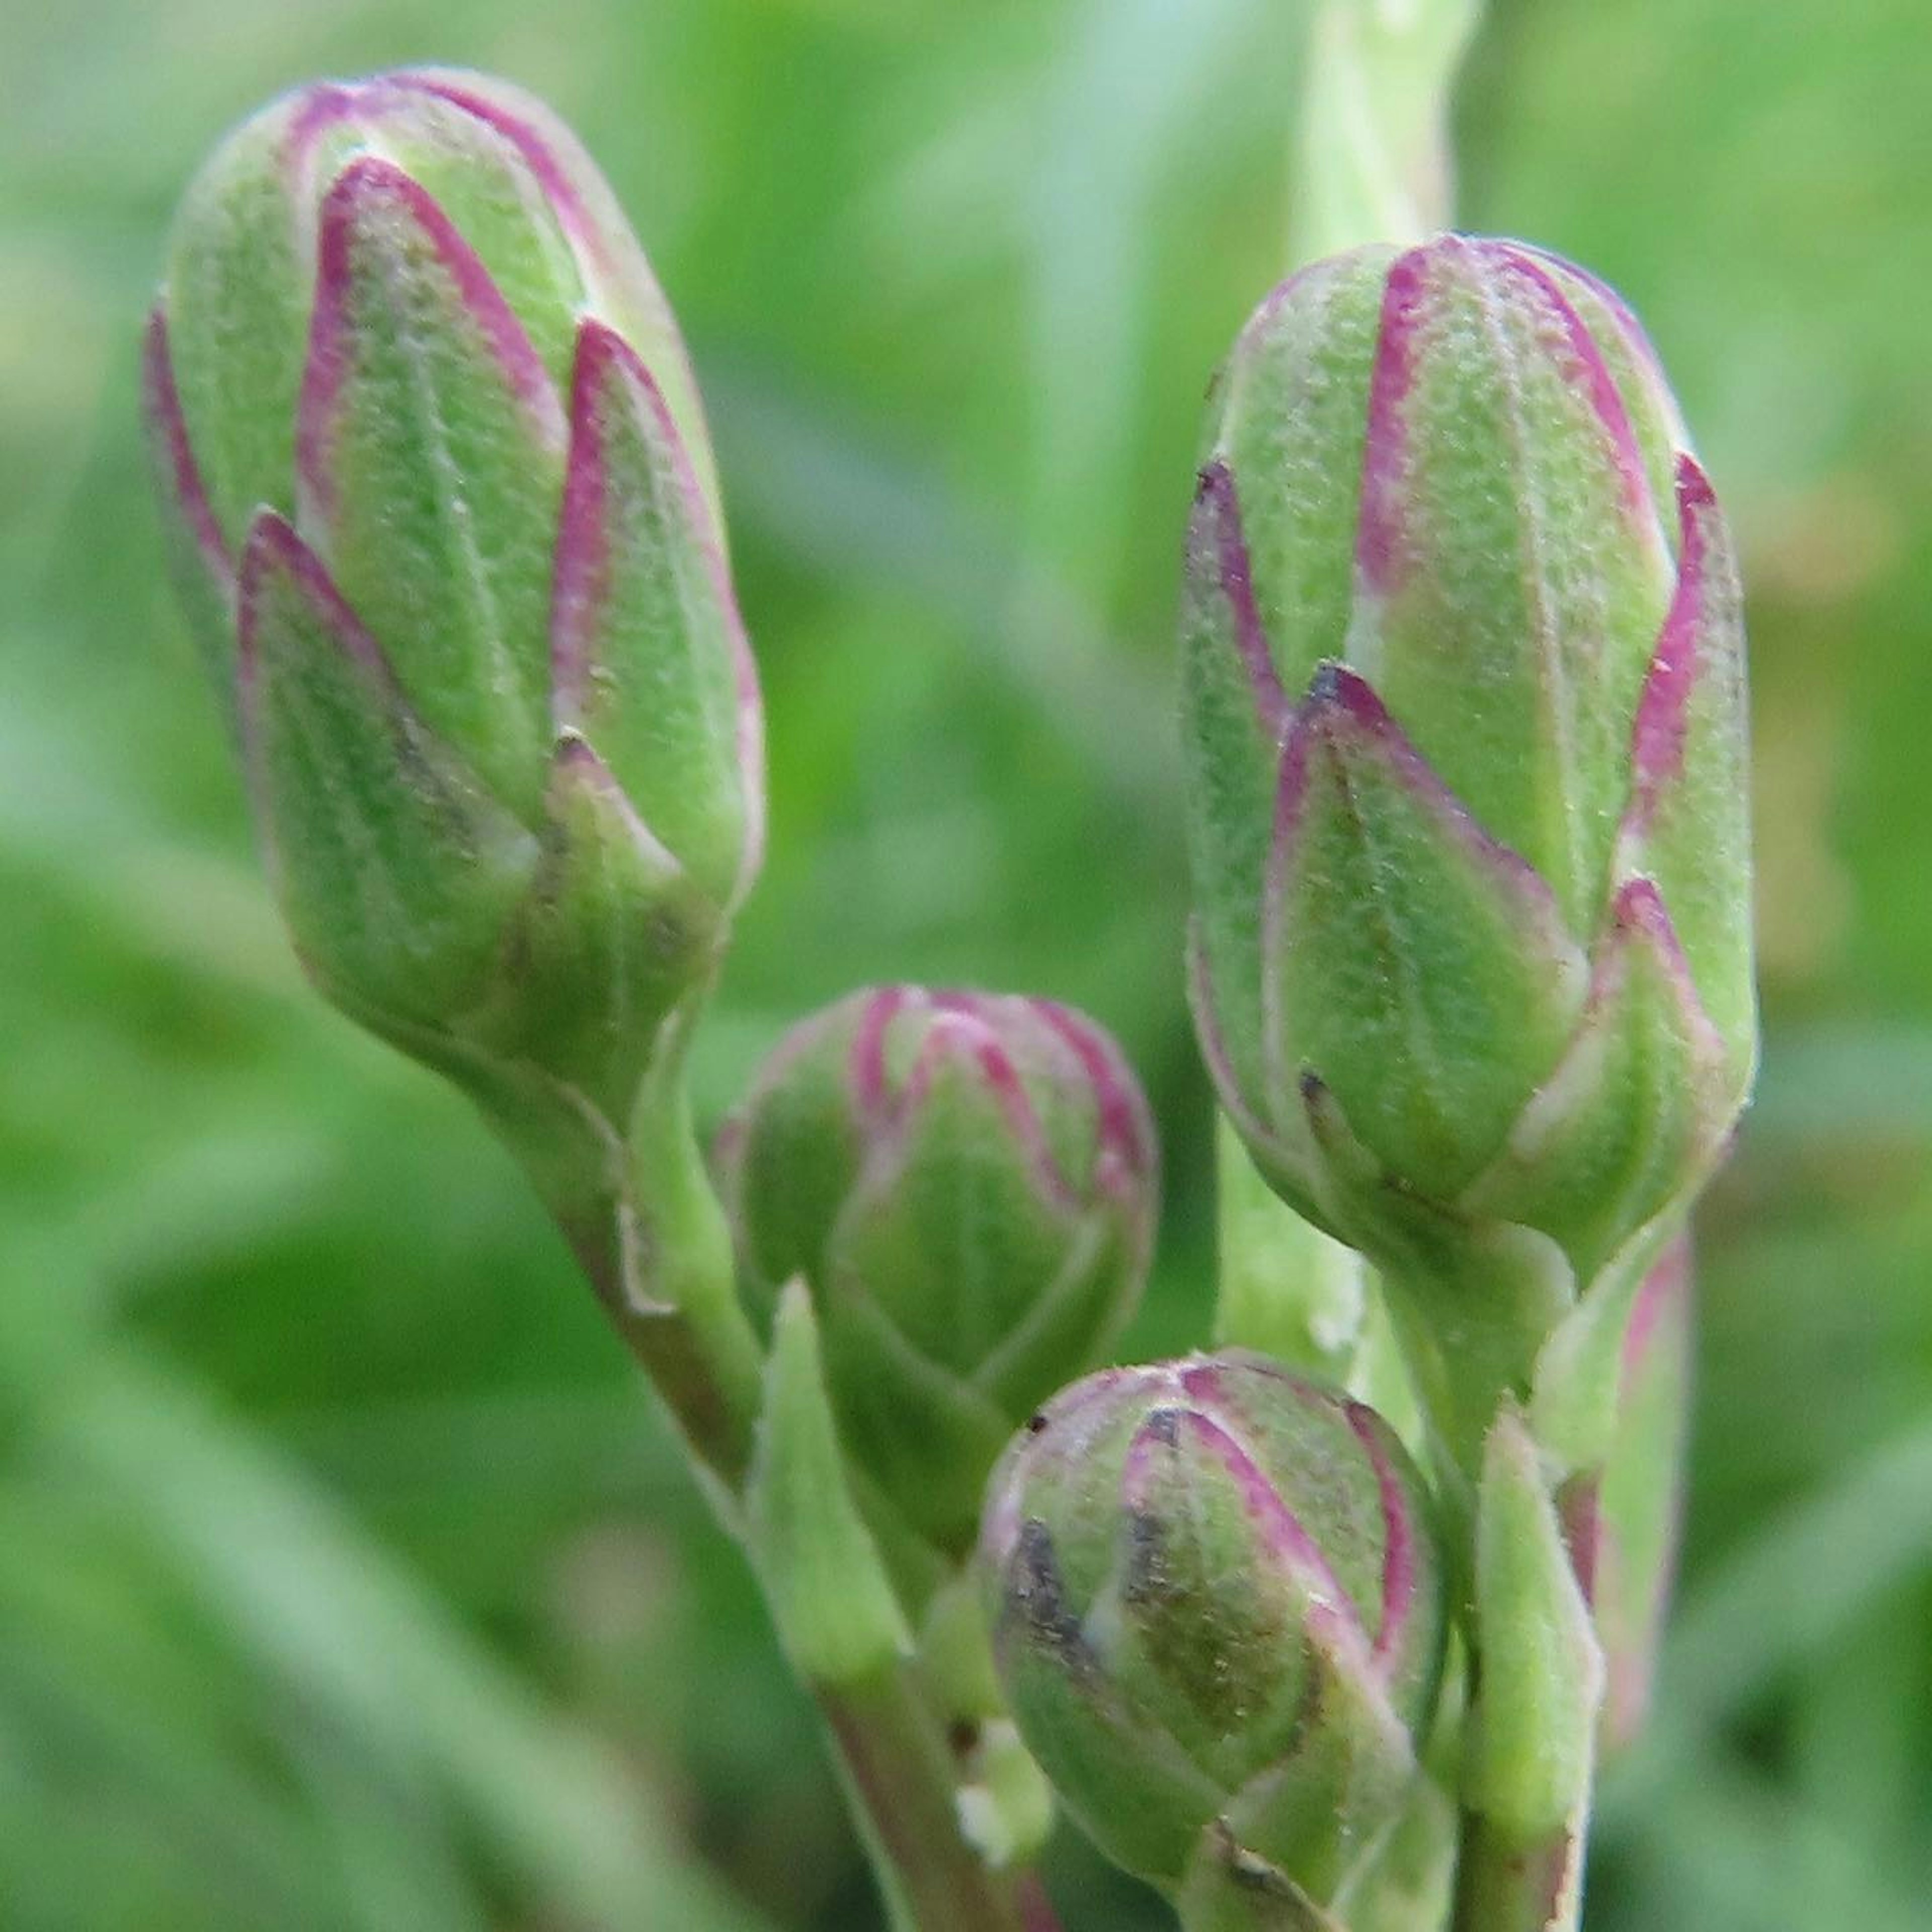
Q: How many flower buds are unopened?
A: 4